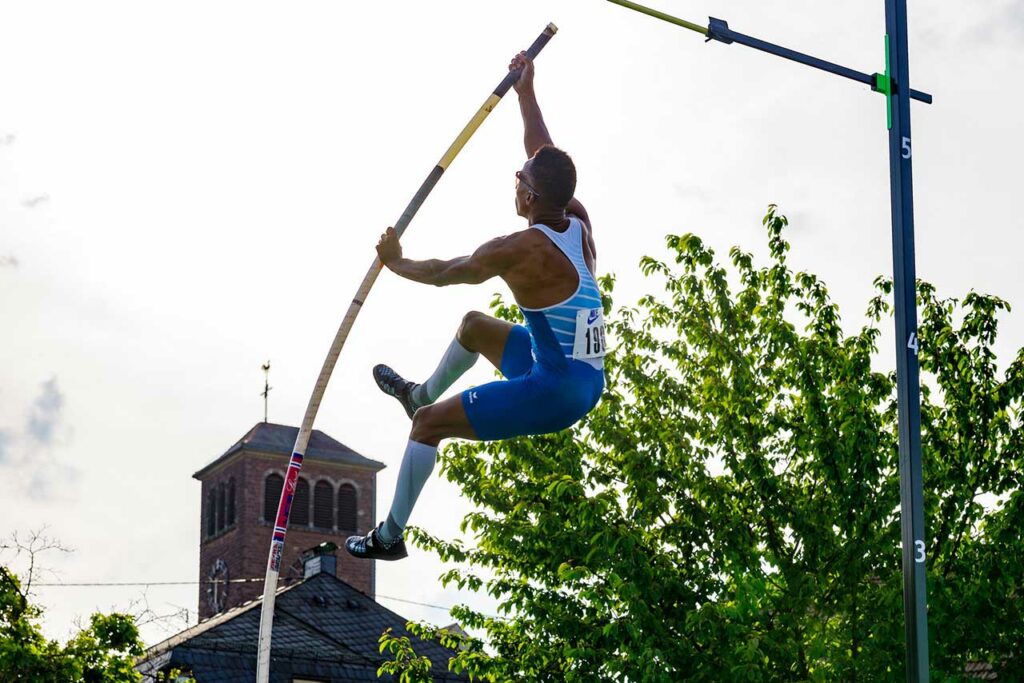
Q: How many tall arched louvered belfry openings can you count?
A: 7